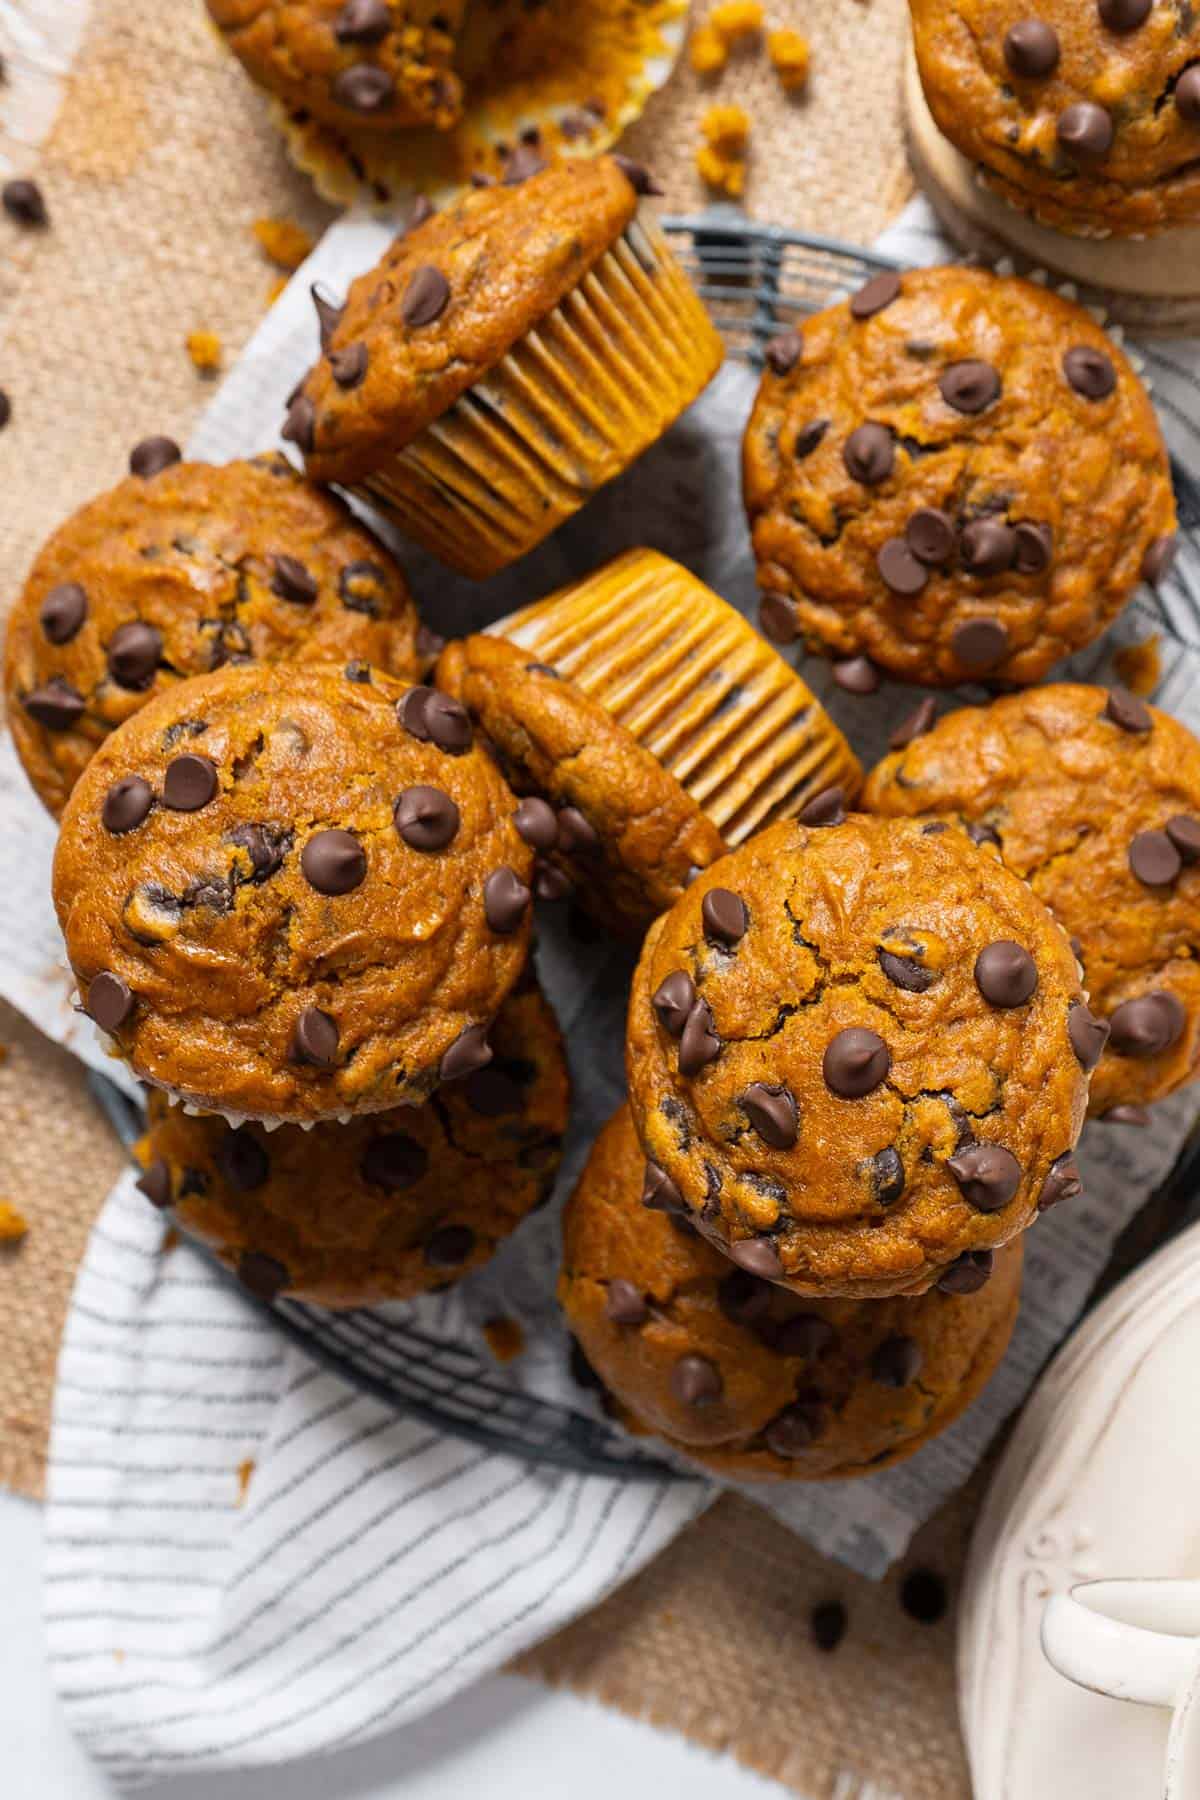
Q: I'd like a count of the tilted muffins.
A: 2